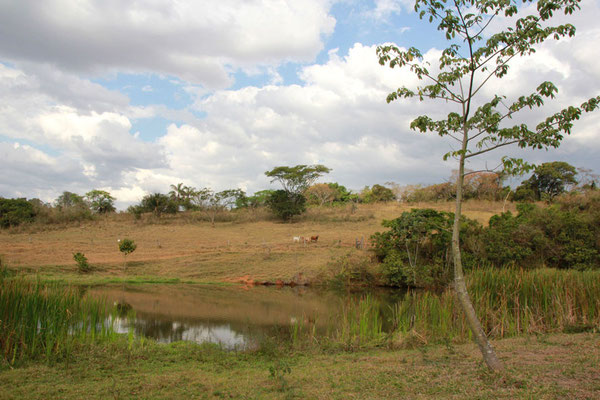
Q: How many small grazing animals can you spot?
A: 3